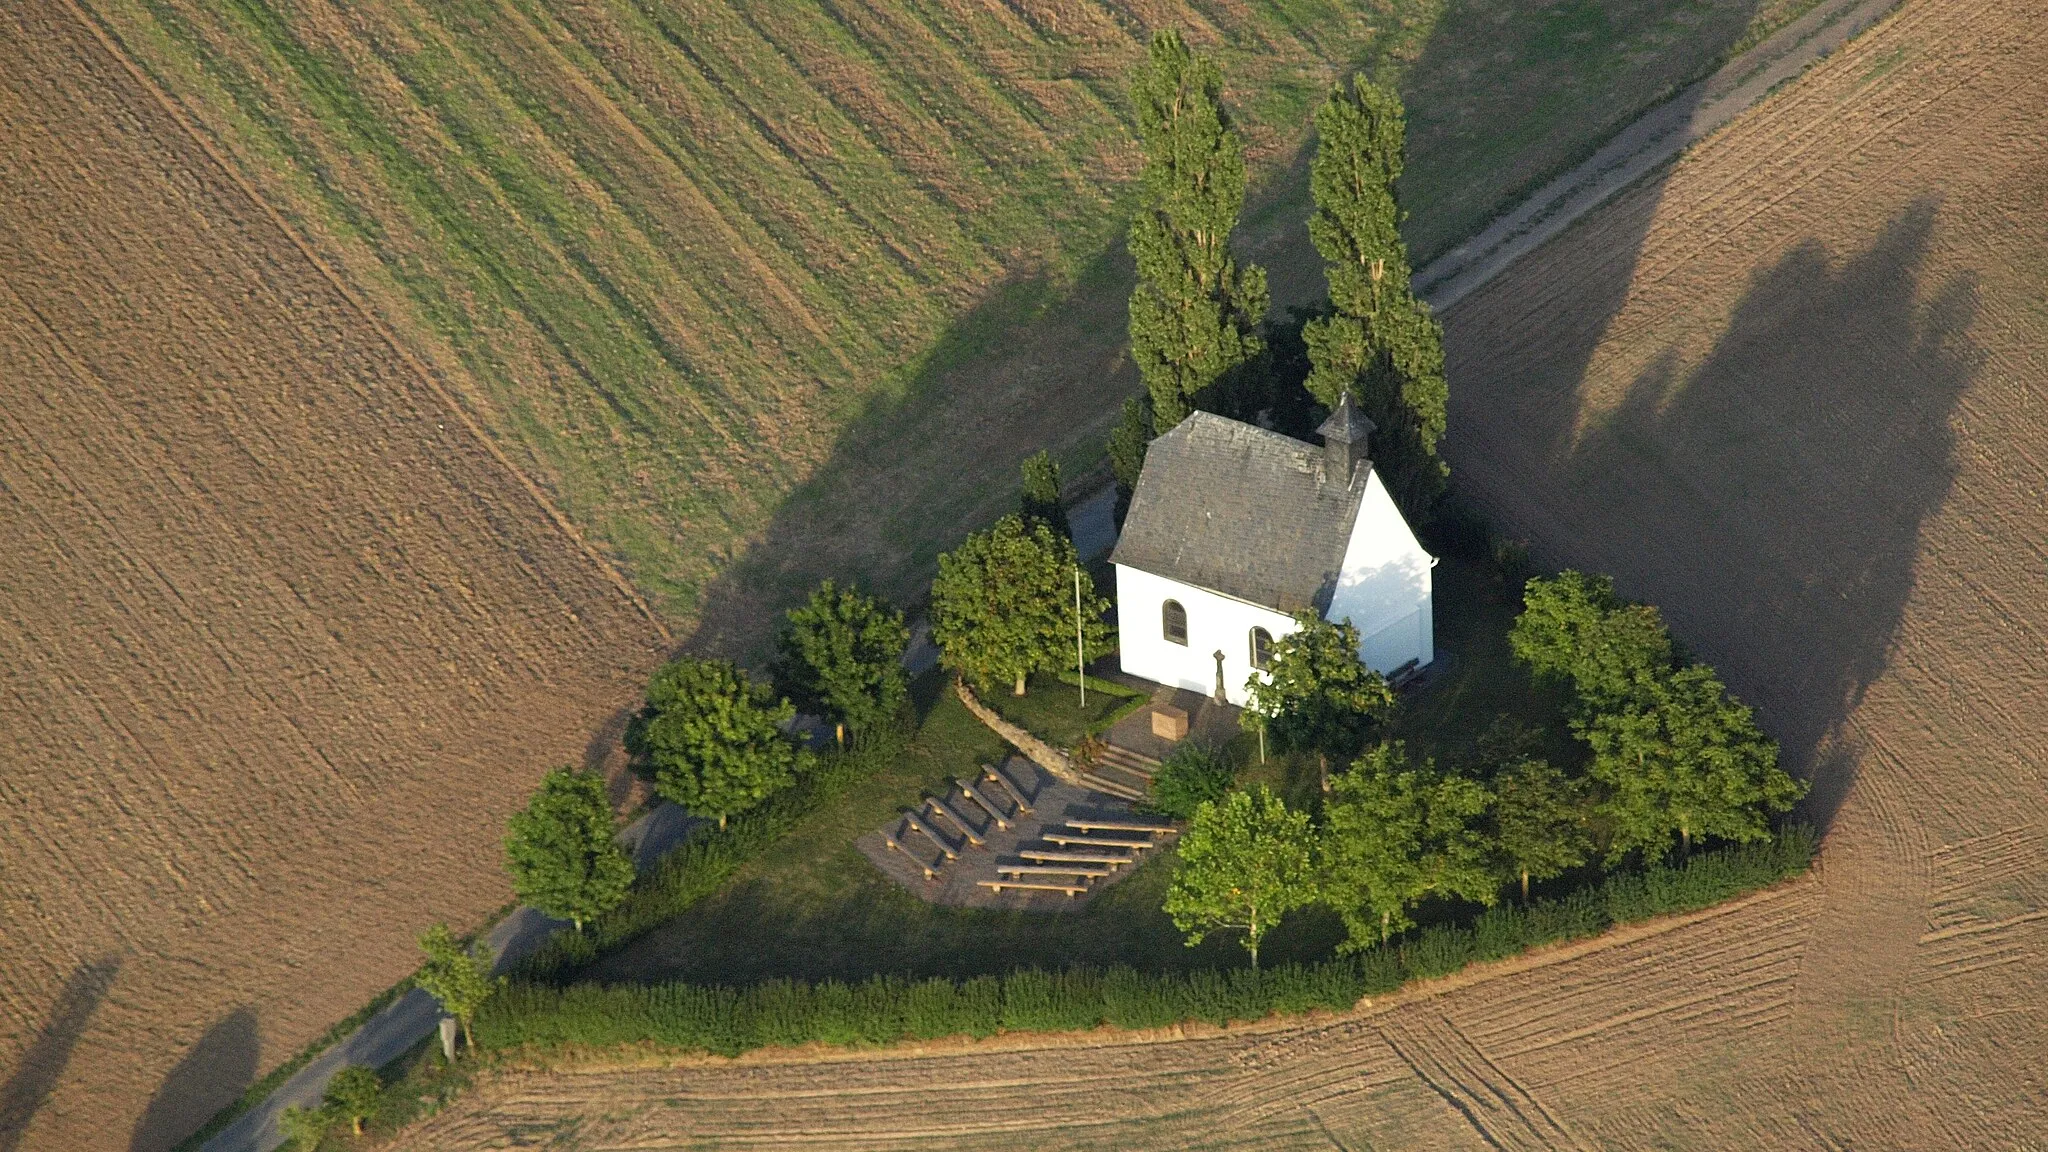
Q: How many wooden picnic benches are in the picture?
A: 10